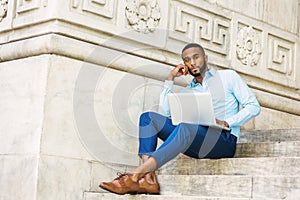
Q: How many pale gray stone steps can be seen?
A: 5